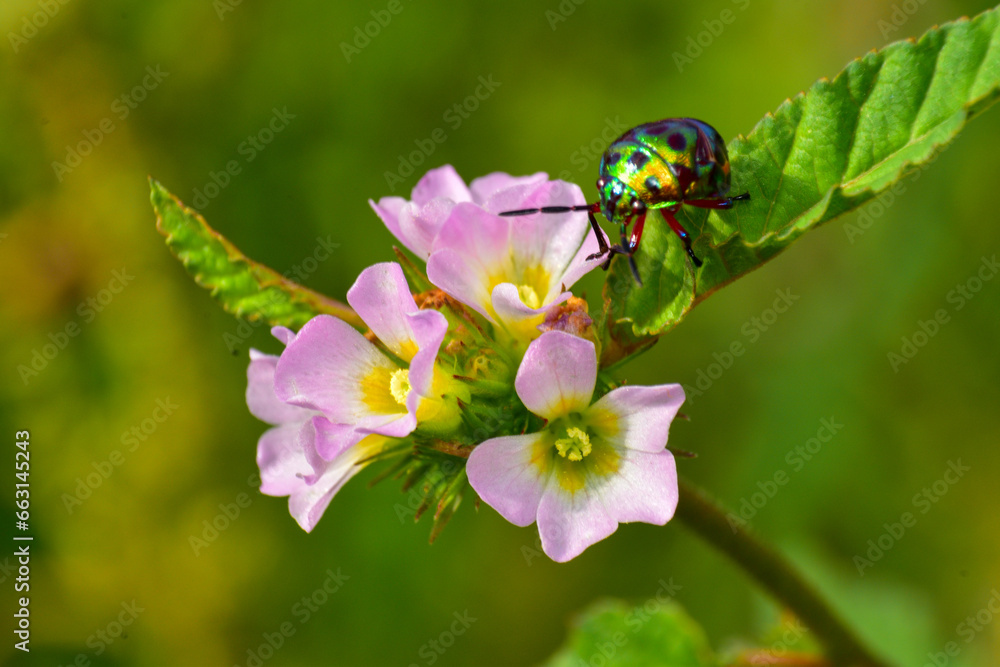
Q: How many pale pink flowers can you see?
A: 5